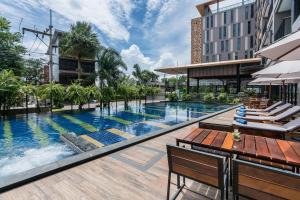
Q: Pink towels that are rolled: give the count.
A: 0